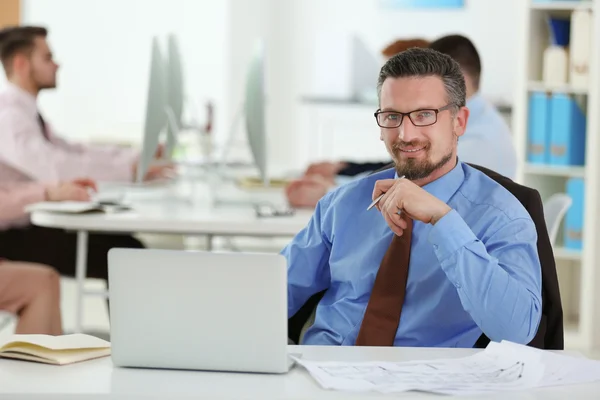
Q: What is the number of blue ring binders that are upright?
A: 3